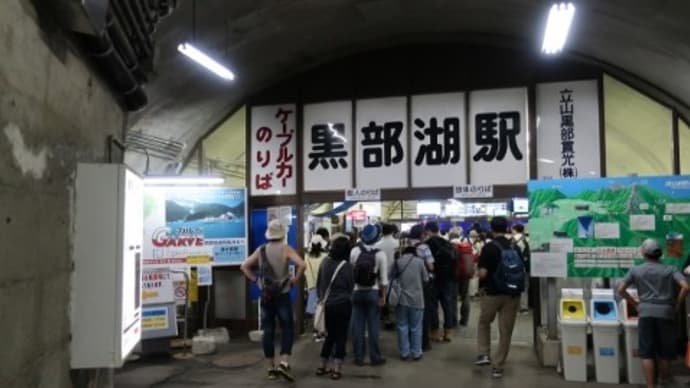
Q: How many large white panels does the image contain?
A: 6